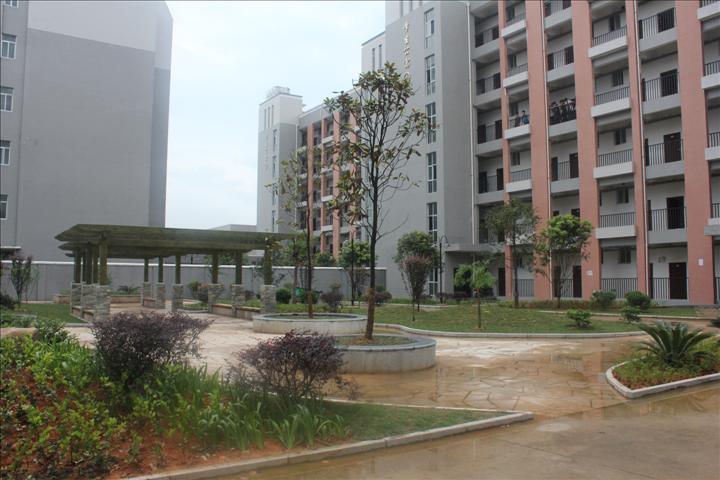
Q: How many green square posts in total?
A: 11